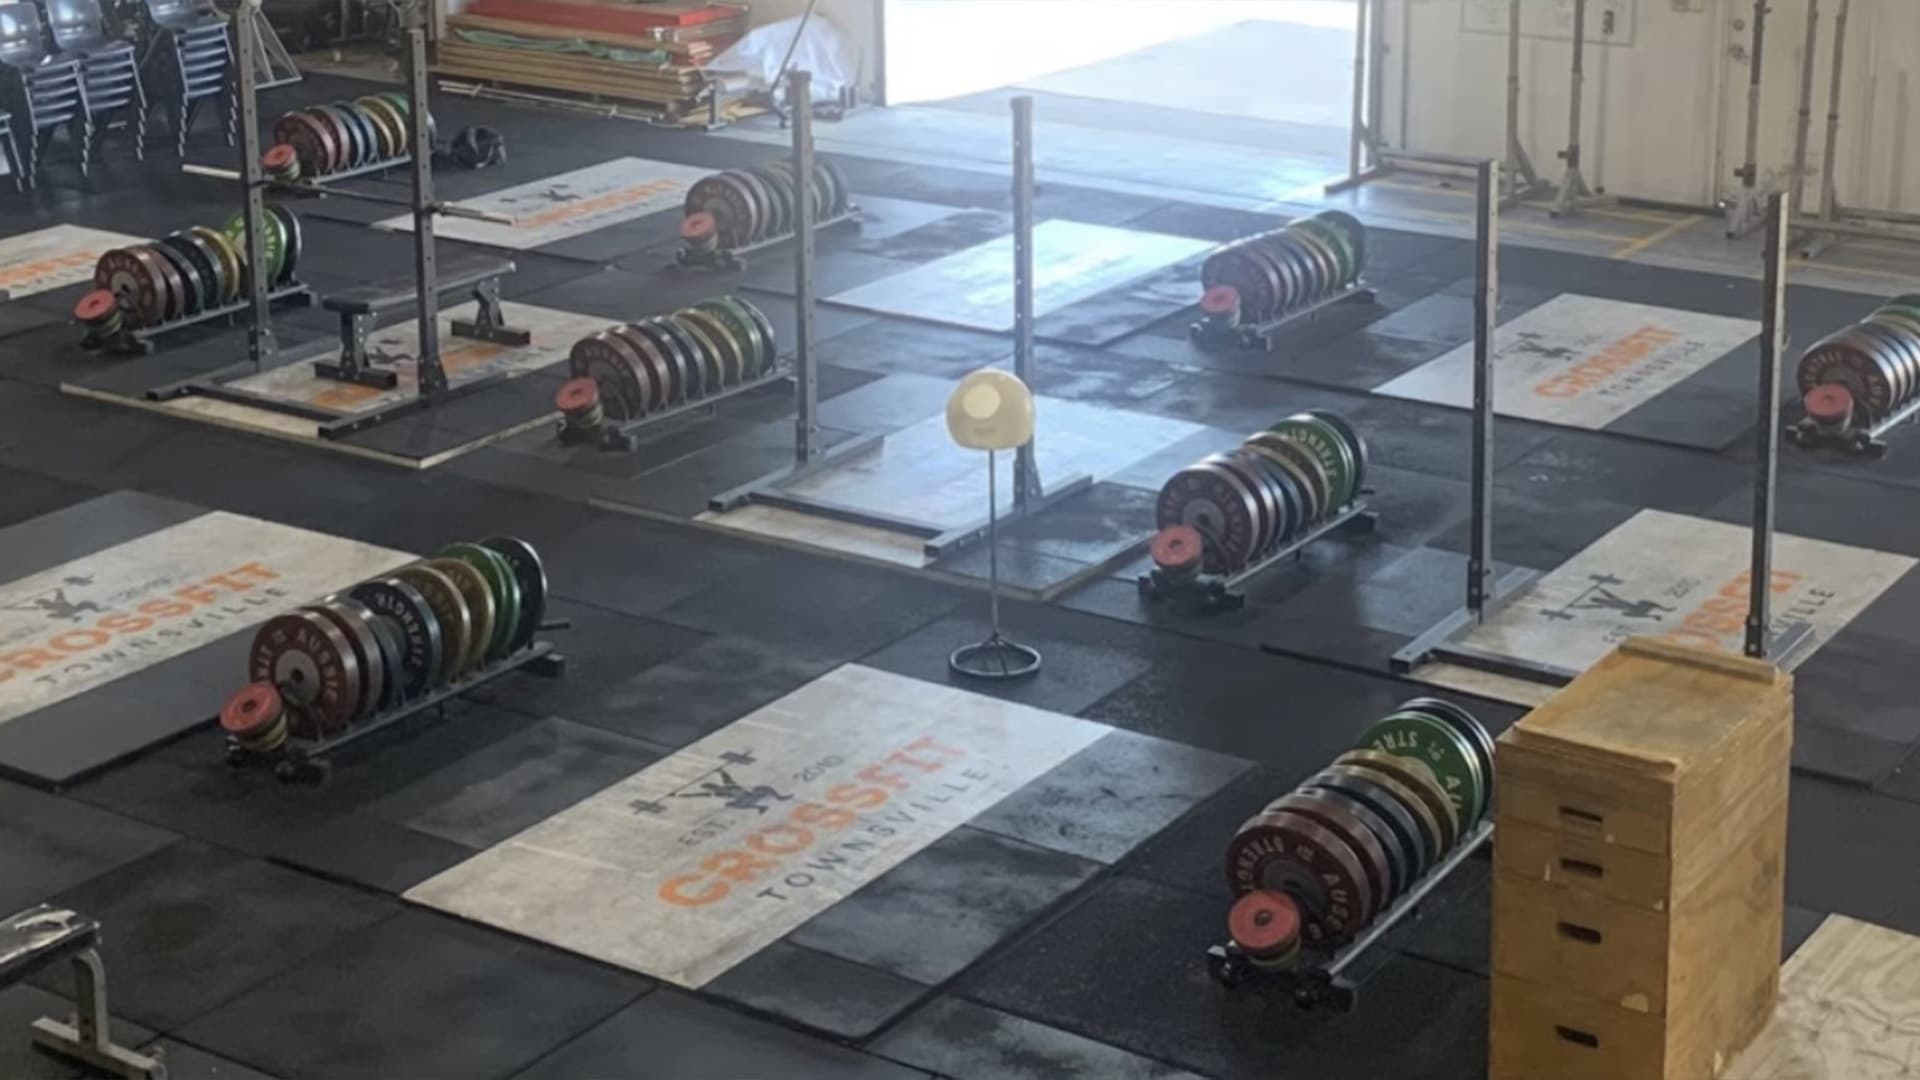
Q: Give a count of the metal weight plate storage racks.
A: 9